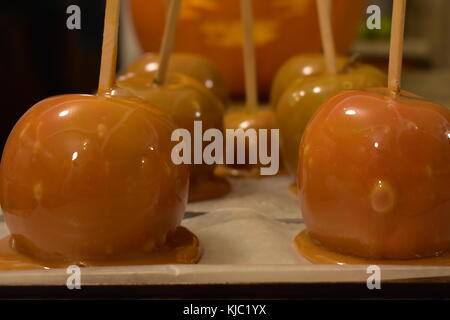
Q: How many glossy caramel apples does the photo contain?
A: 7